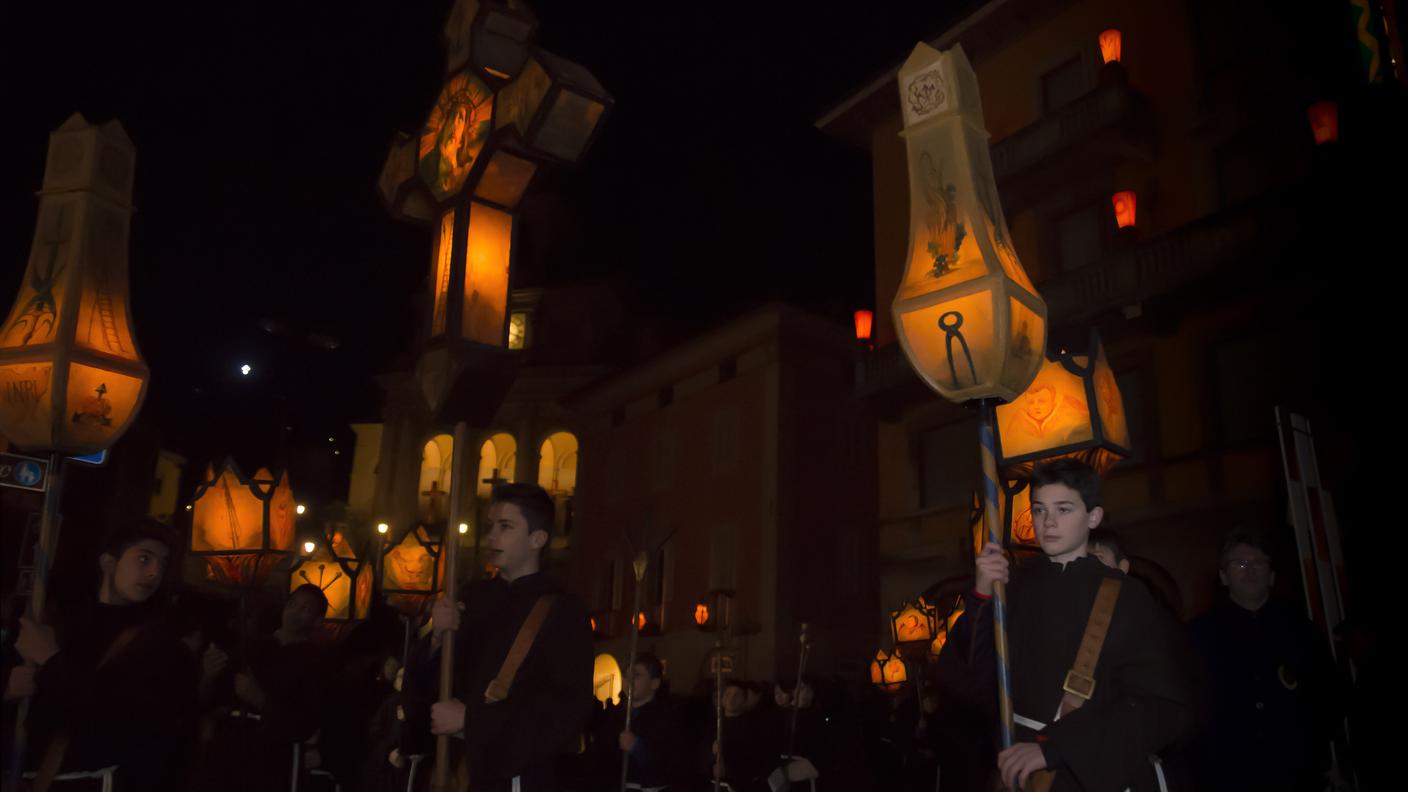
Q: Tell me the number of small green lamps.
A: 0